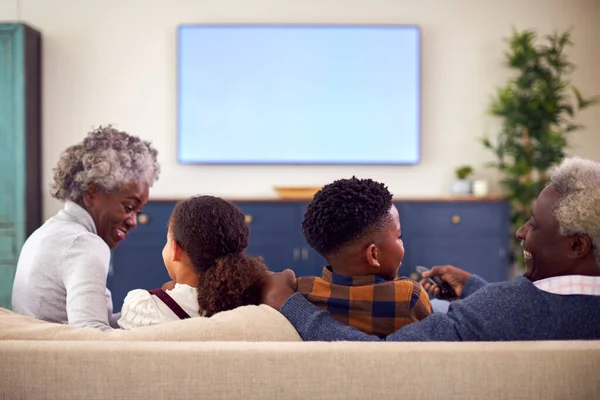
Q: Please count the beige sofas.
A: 1